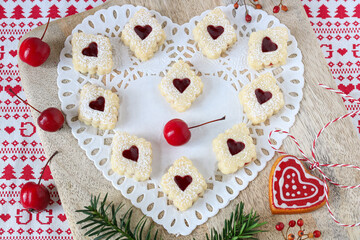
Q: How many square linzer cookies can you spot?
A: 10